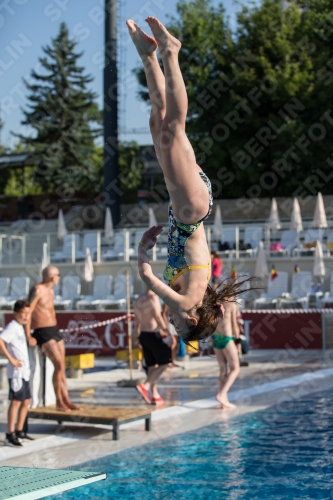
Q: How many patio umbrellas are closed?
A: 11